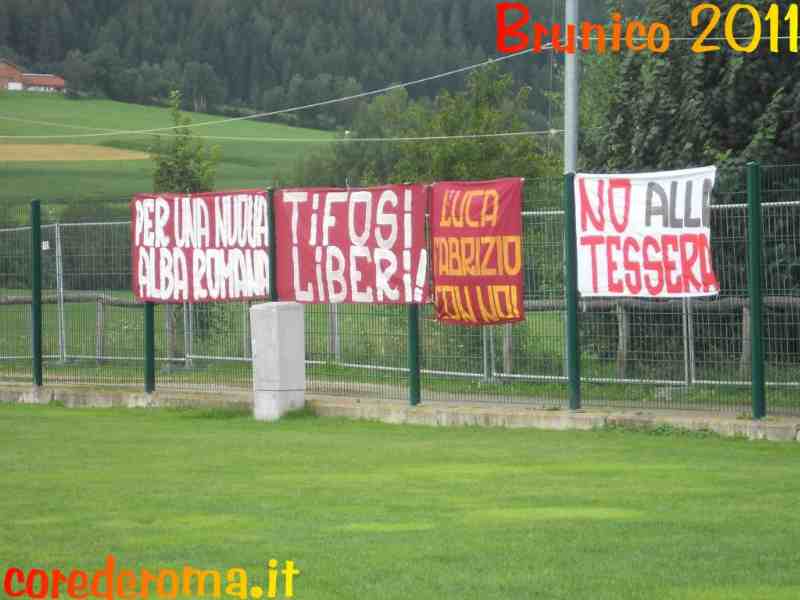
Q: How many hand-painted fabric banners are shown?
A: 4